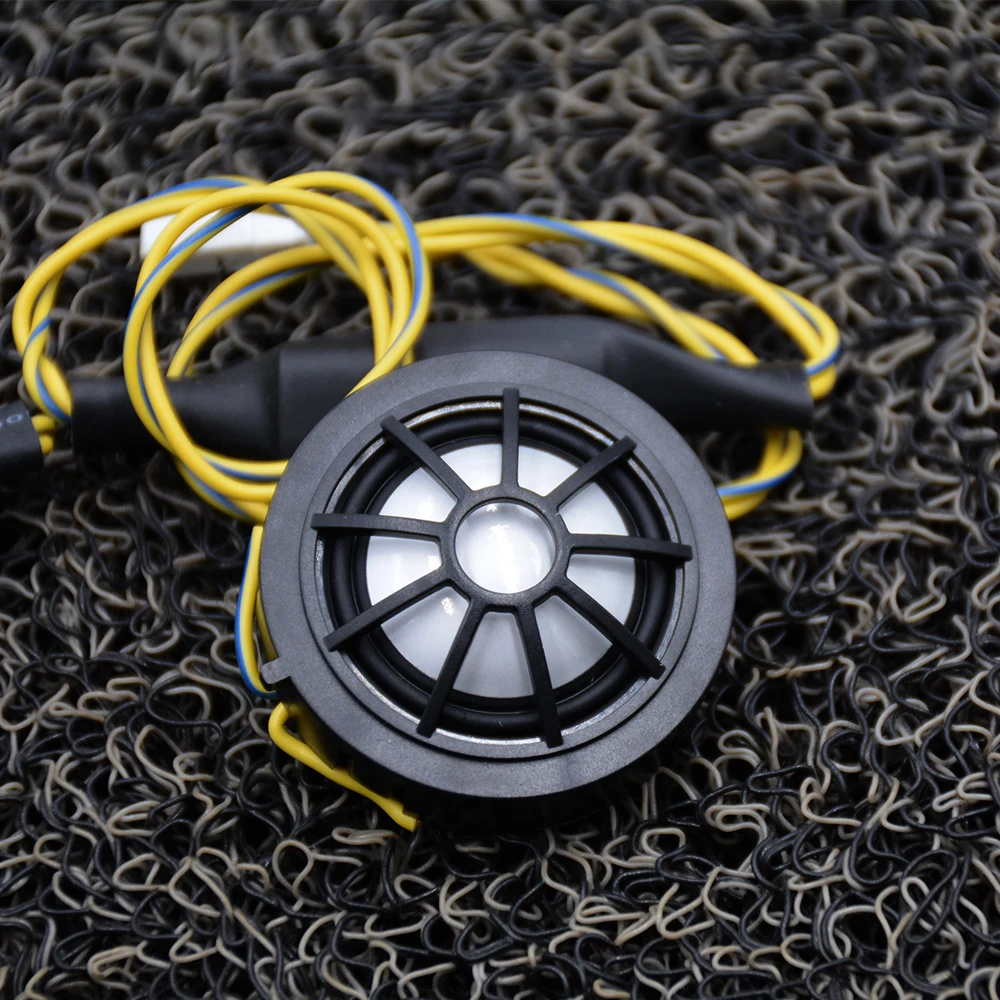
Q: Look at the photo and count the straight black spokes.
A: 9